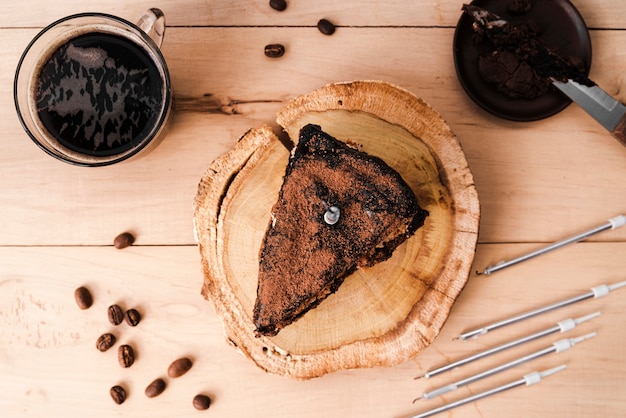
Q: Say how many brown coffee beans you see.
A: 13